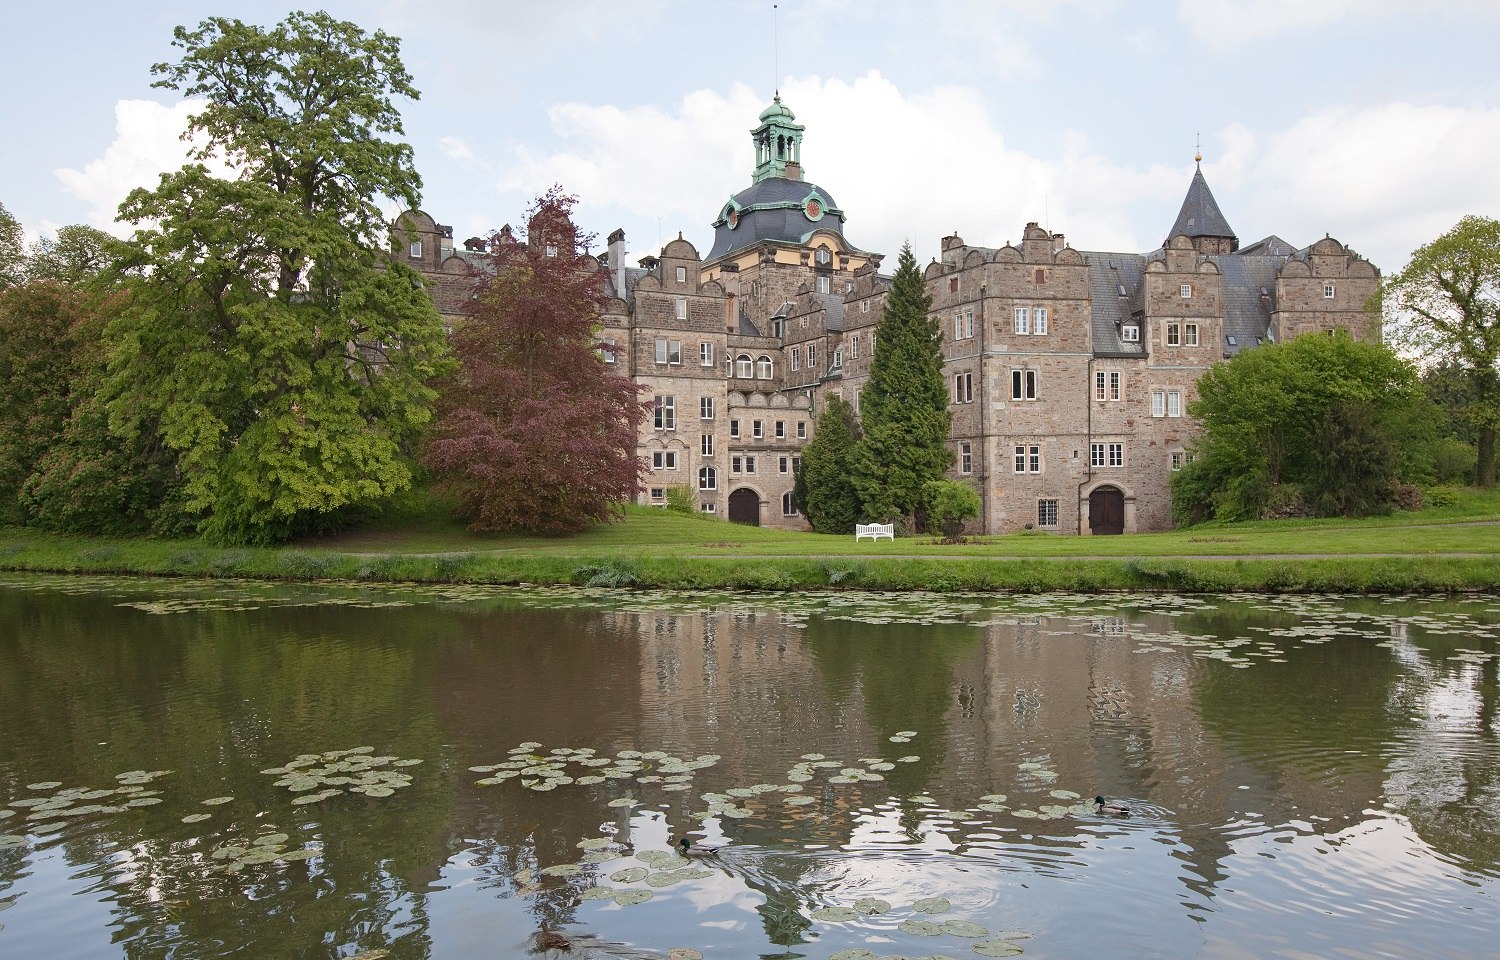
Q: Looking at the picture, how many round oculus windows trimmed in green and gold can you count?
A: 2